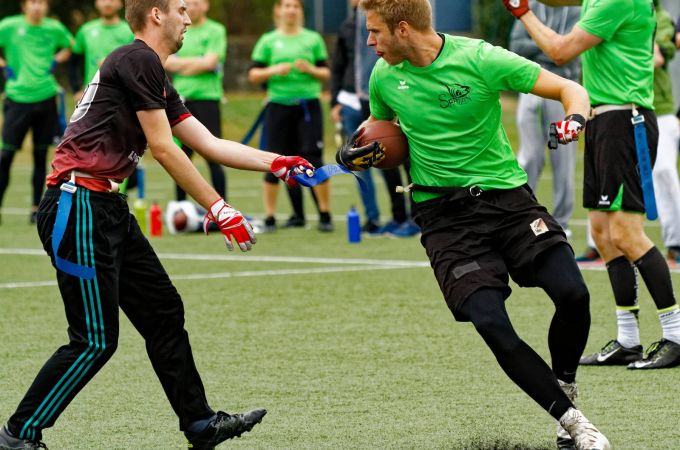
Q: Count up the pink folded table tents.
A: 0